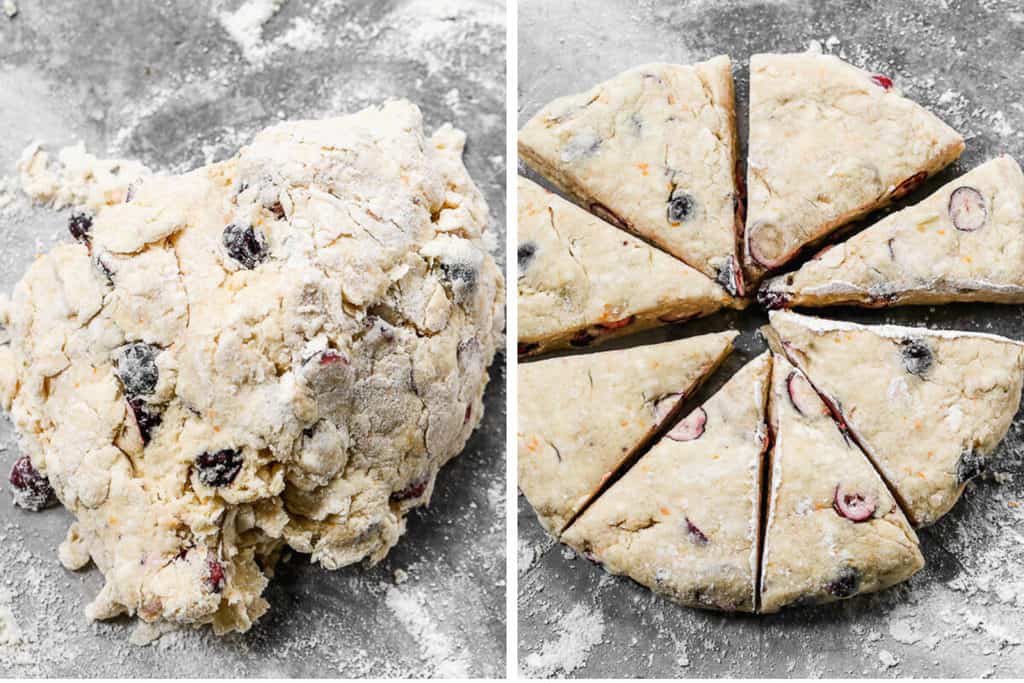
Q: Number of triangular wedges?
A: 8